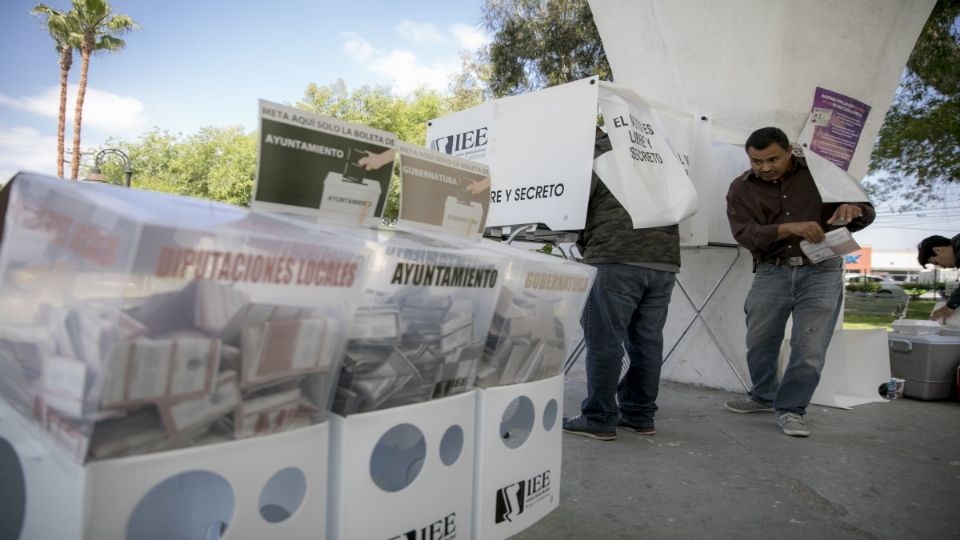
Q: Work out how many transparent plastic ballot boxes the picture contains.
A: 3